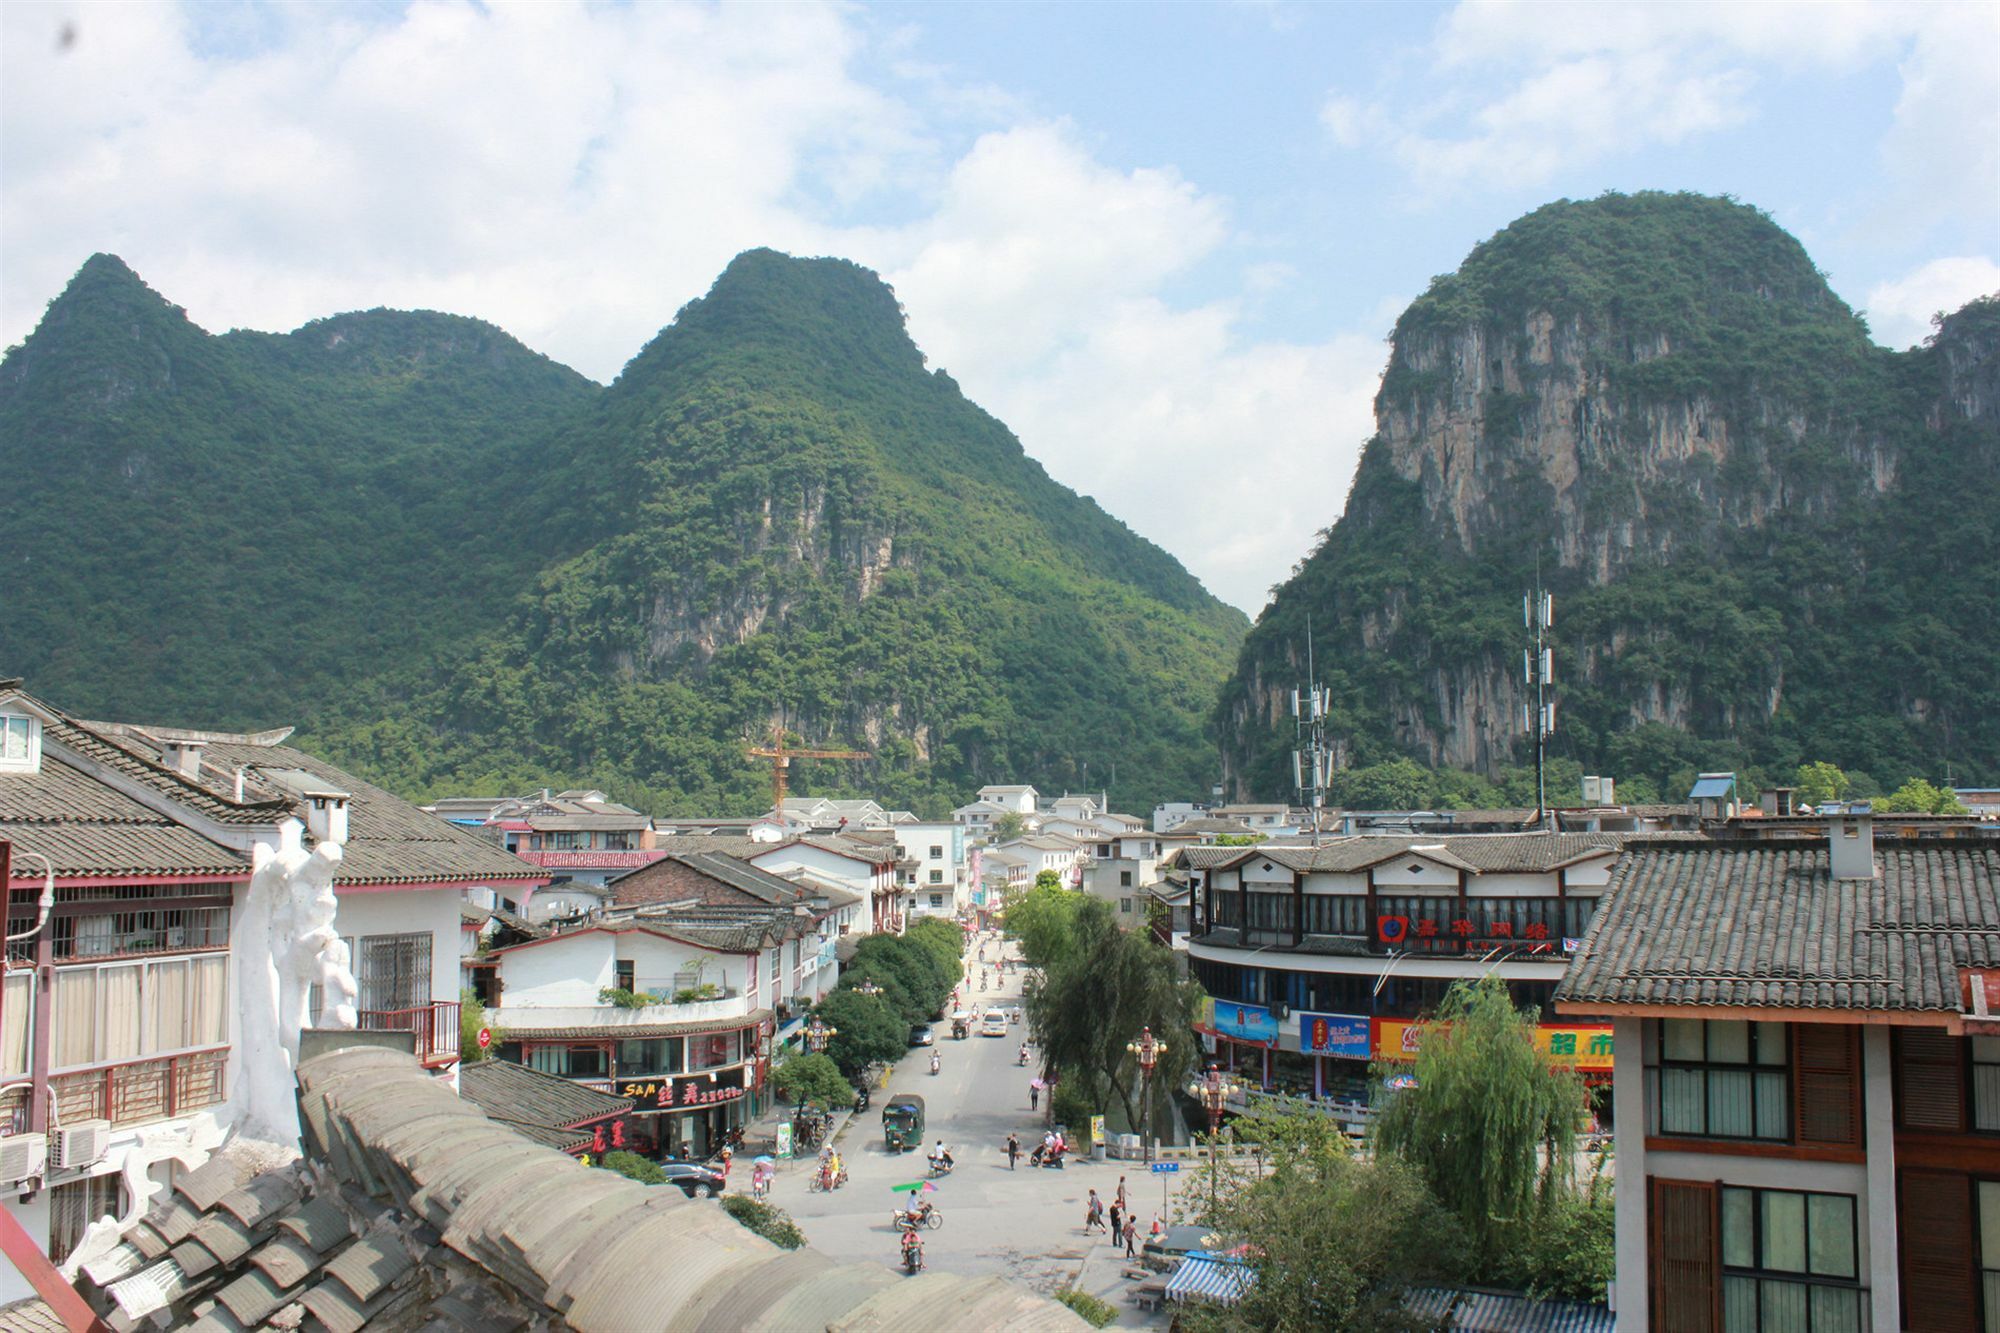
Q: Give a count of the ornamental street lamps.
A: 4